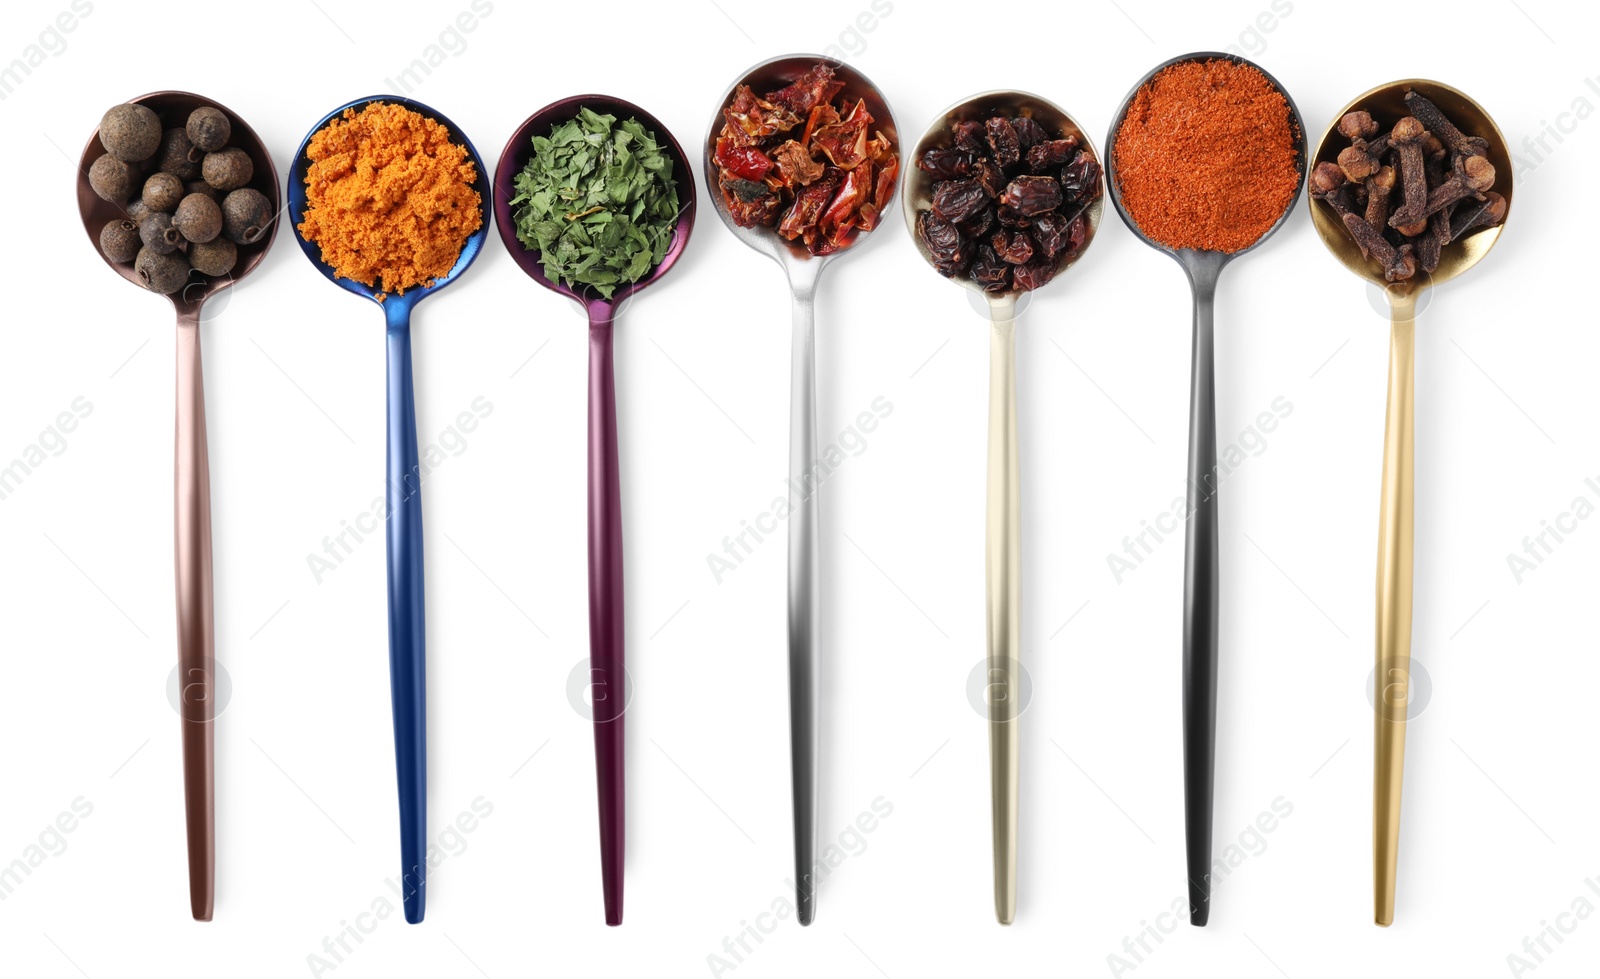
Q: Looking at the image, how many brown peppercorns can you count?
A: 14